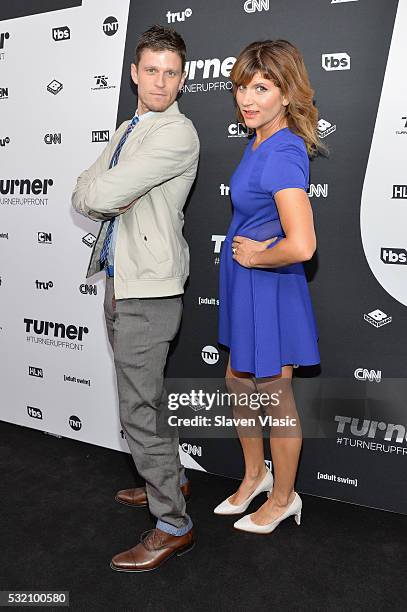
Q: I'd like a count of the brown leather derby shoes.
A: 2